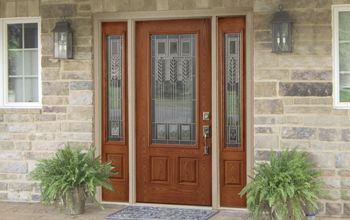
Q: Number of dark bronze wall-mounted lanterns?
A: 2